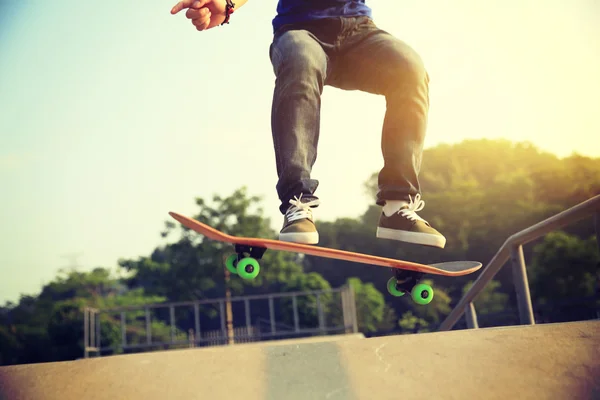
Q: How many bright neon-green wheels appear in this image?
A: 4